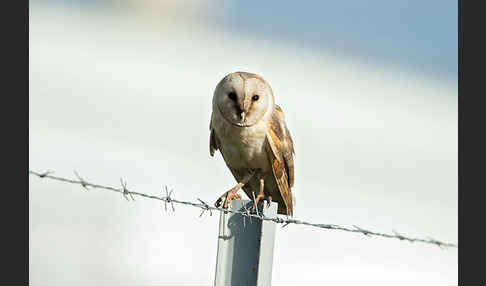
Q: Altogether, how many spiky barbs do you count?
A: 11